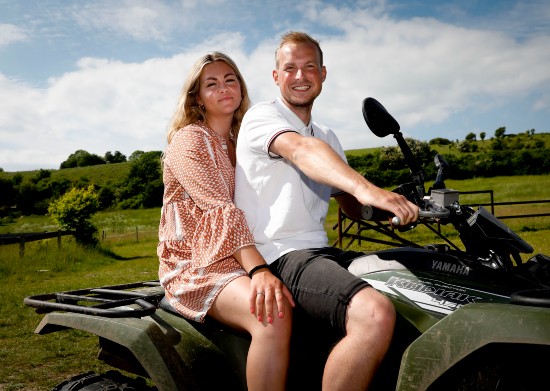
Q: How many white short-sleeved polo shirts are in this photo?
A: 1